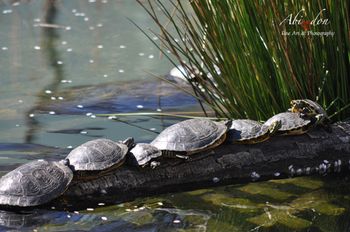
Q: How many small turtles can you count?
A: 4